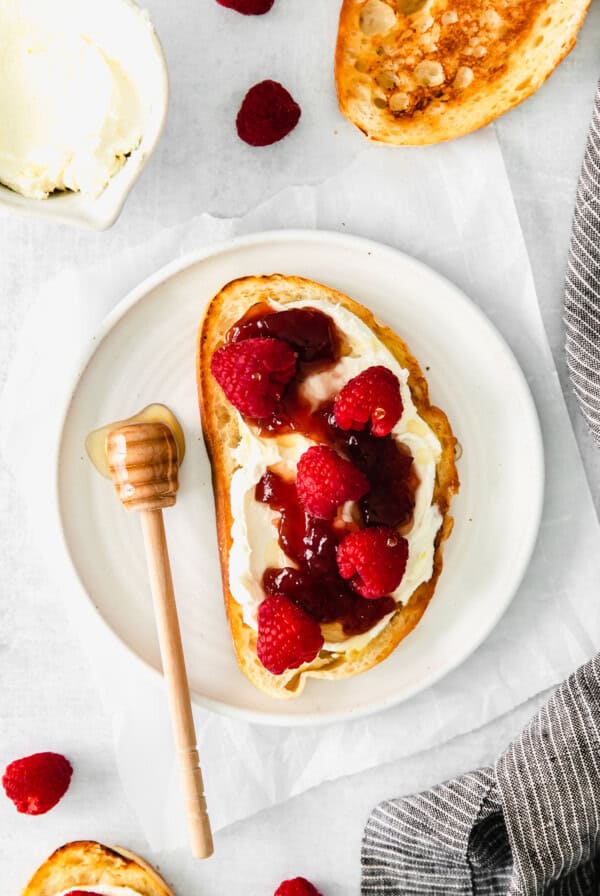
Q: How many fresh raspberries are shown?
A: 9